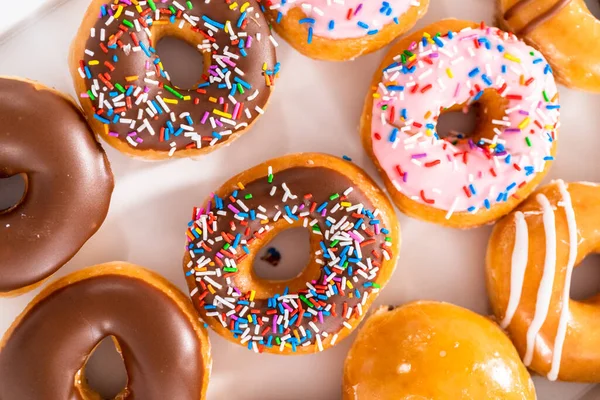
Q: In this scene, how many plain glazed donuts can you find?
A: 1